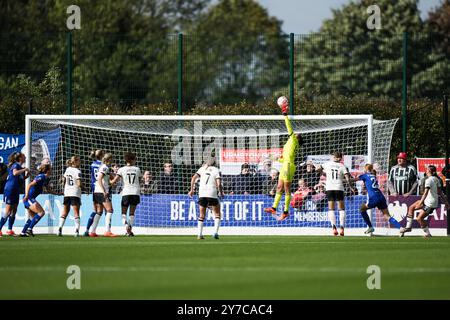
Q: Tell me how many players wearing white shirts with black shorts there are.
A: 6